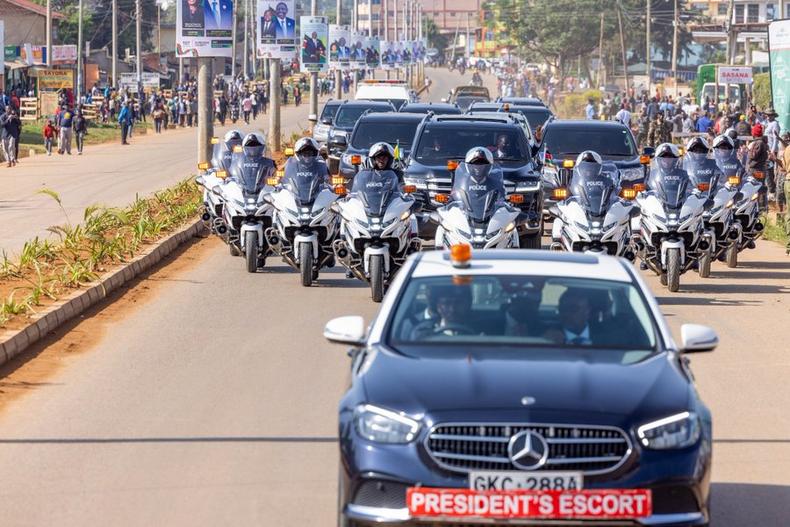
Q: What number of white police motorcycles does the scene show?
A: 9